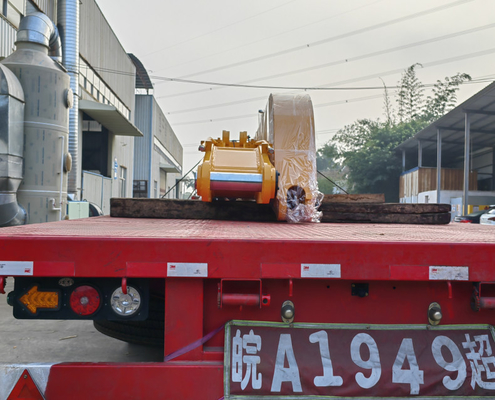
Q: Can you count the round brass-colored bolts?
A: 2